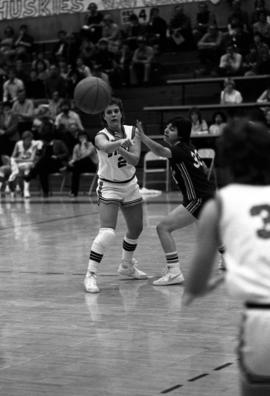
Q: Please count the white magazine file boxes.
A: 0